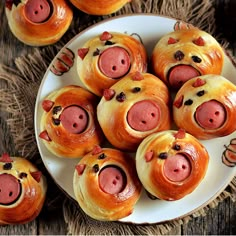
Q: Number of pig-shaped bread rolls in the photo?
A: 10